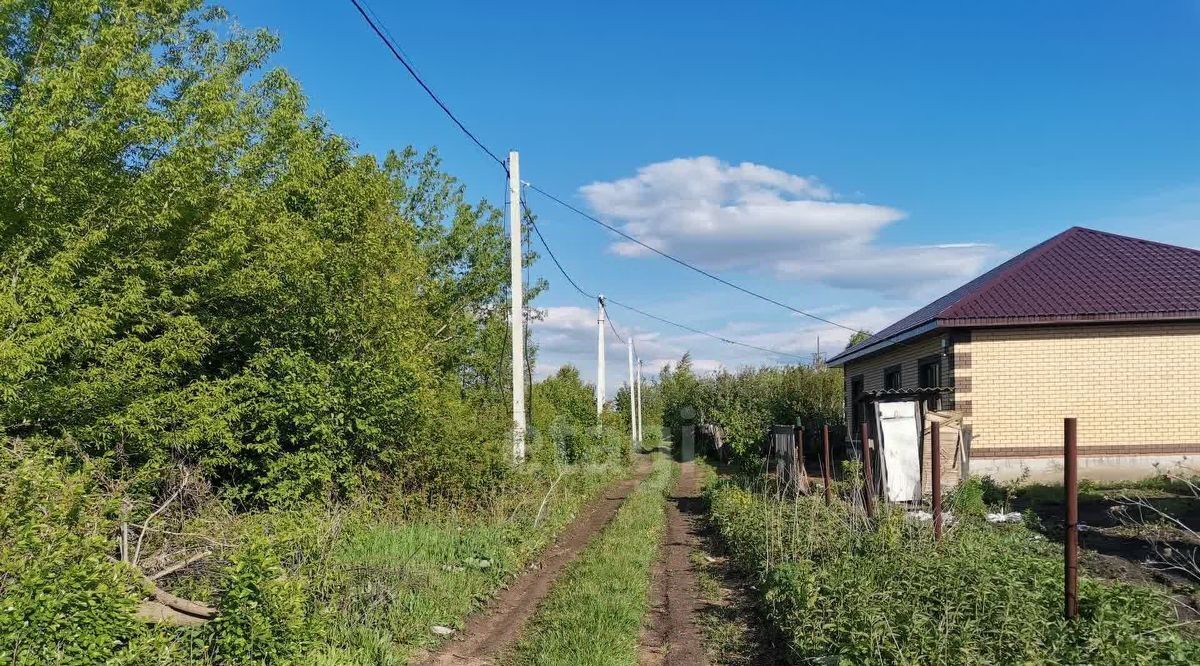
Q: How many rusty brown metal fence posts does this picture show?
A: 5